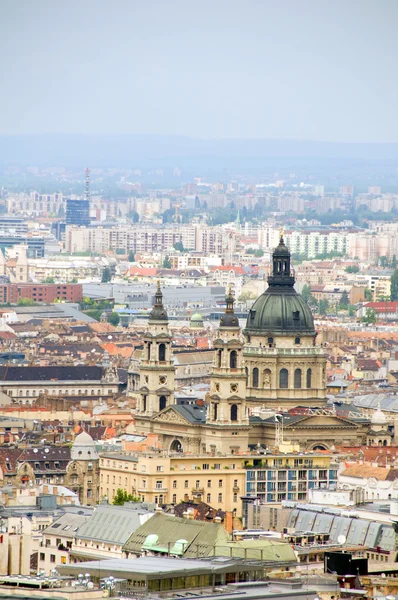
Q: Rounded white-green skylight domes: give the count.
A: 2